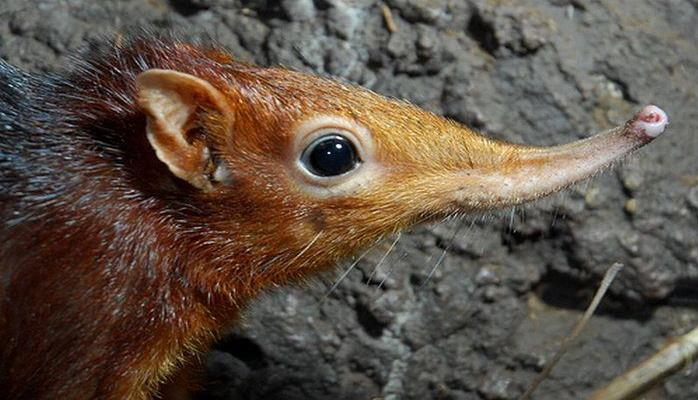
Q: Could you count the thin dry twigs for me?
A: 2